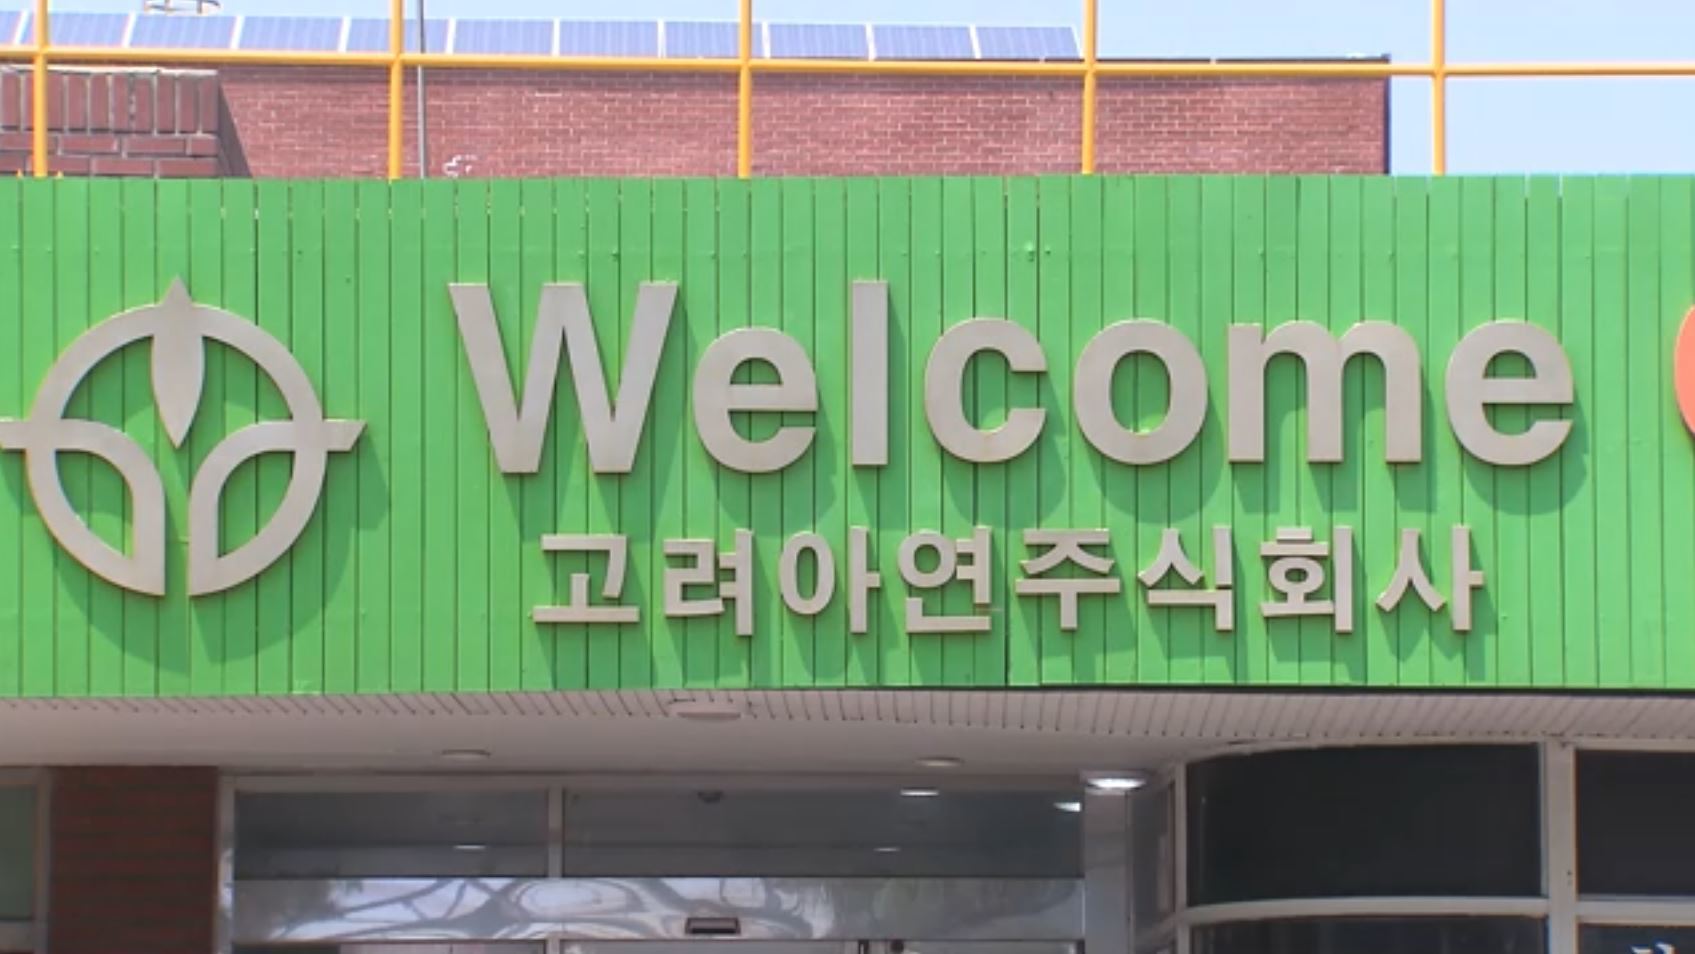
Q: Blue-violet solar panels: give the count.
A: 11